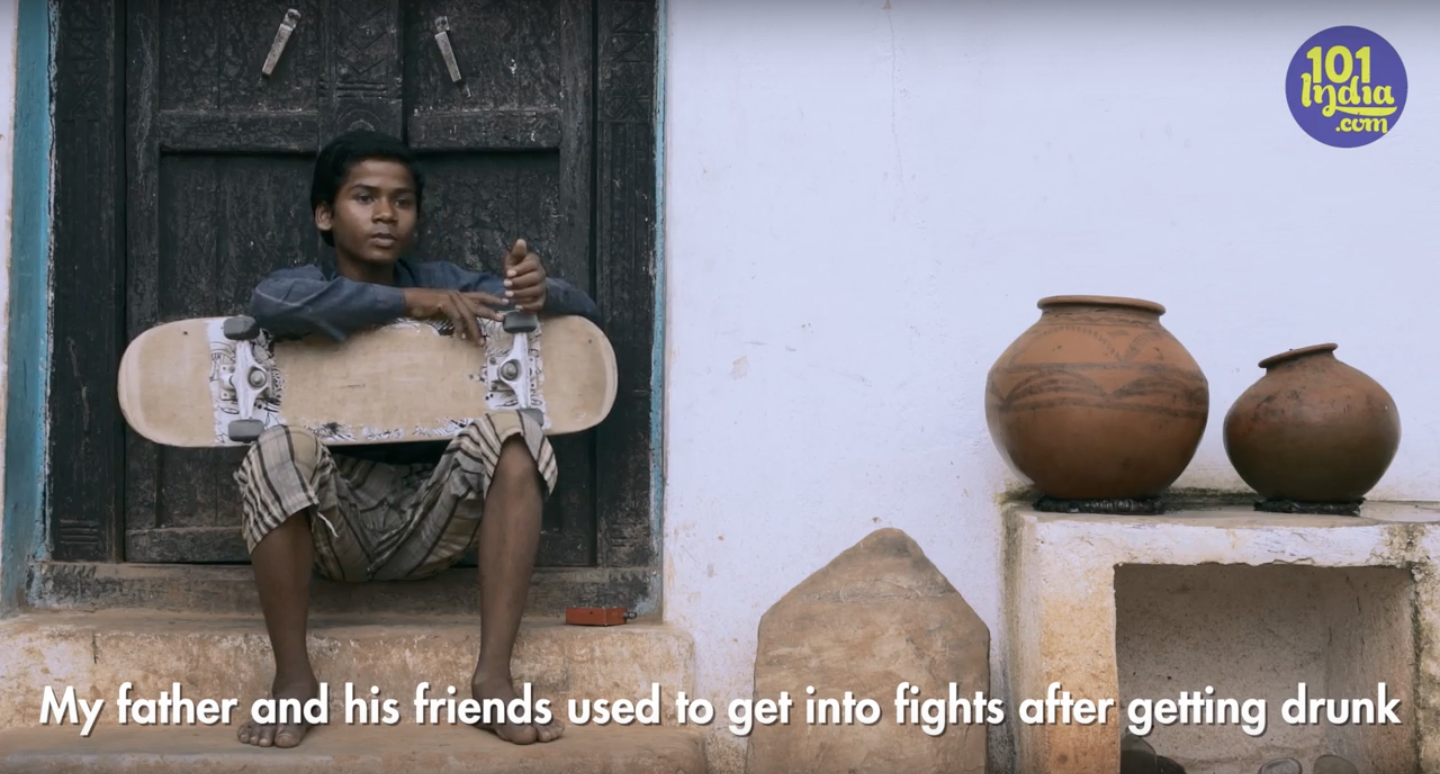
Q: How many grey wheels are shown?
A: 4